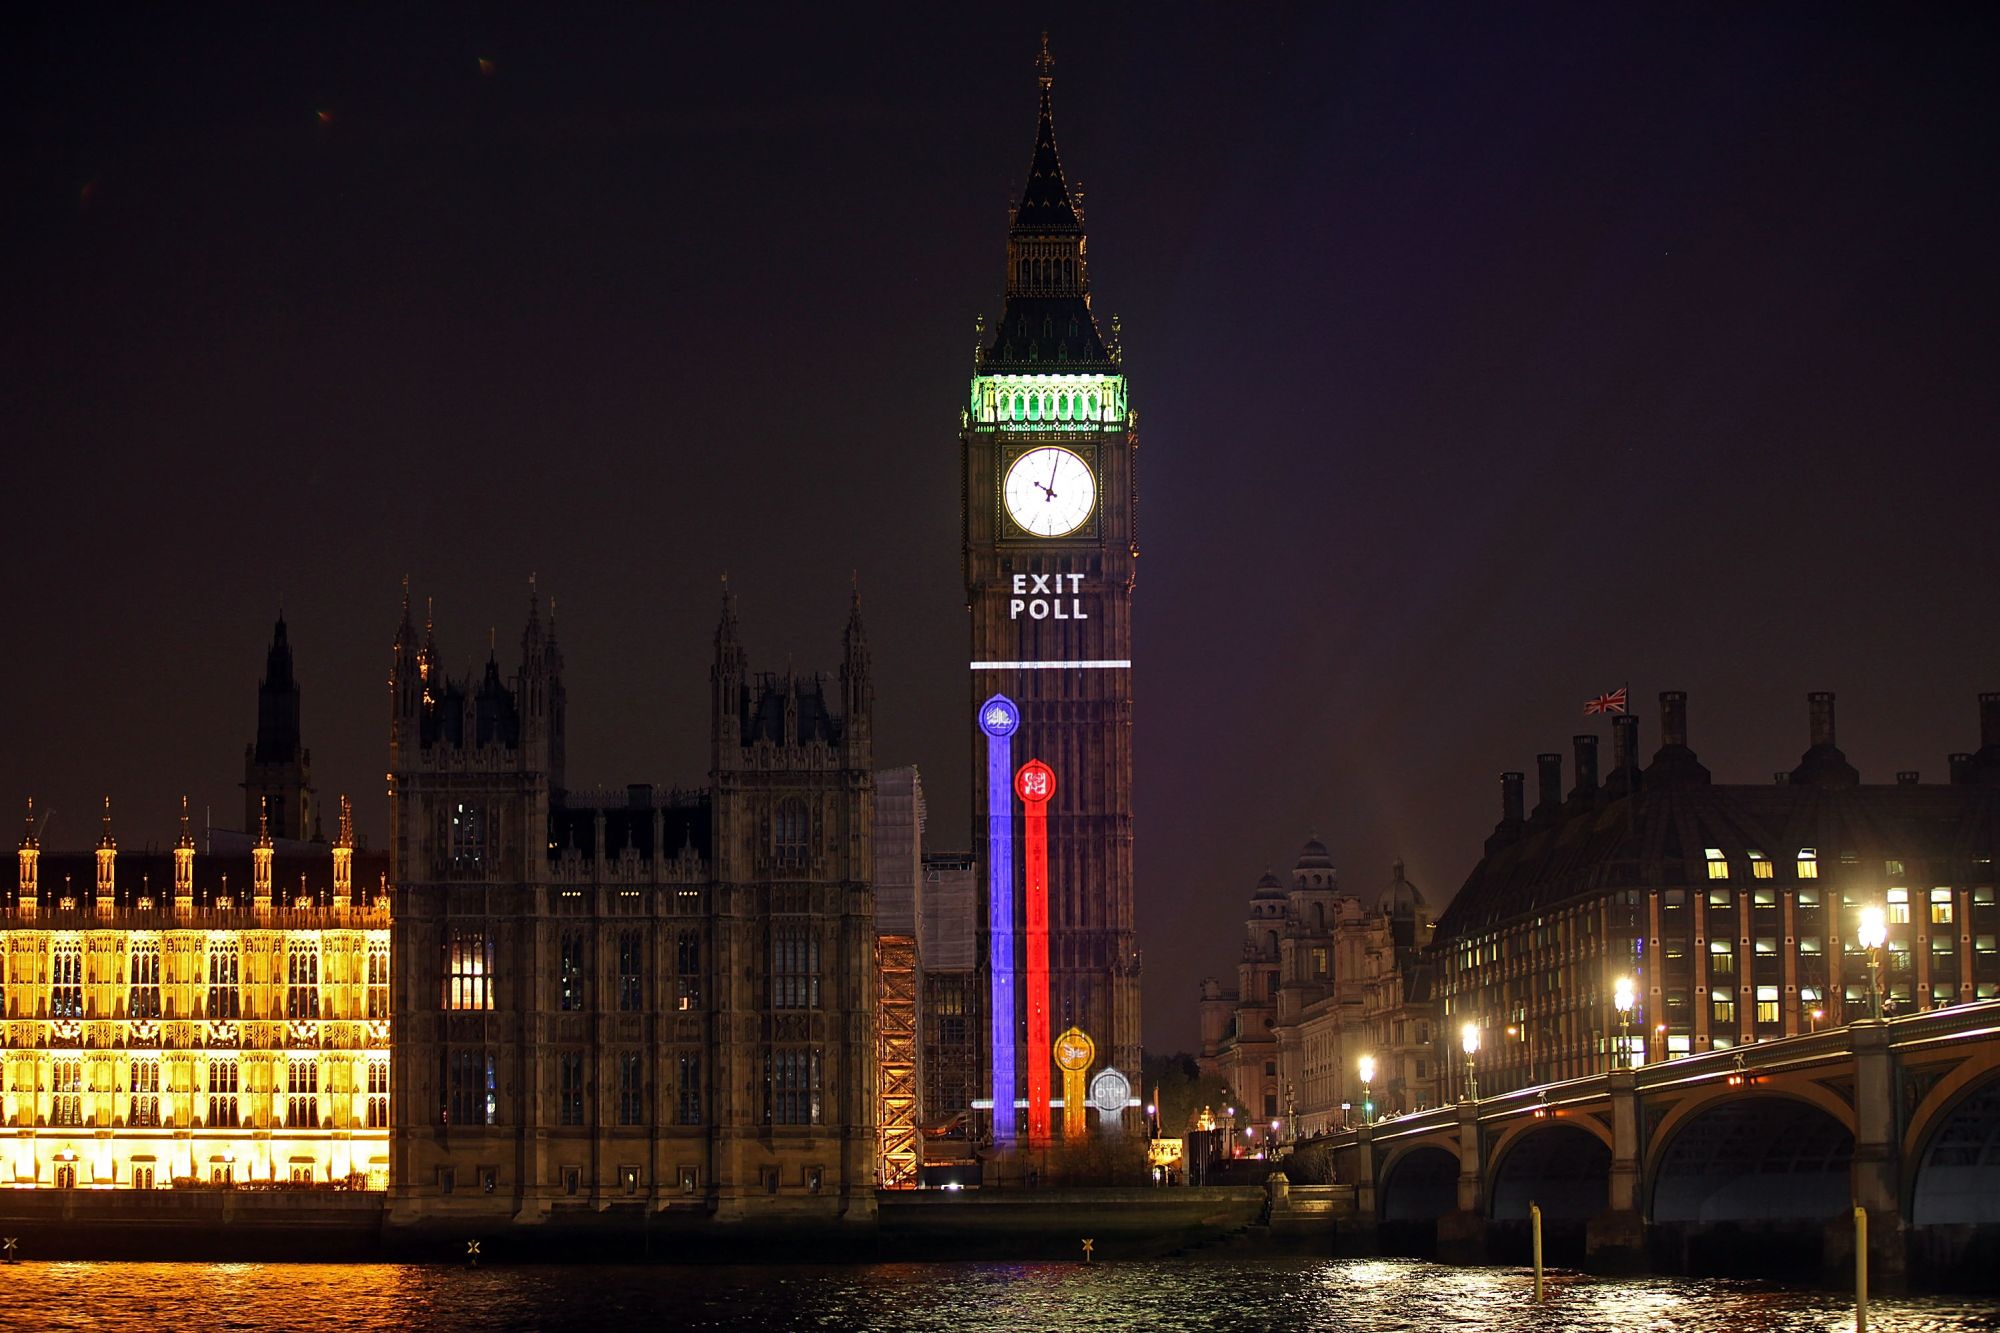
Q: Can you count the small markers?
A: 3